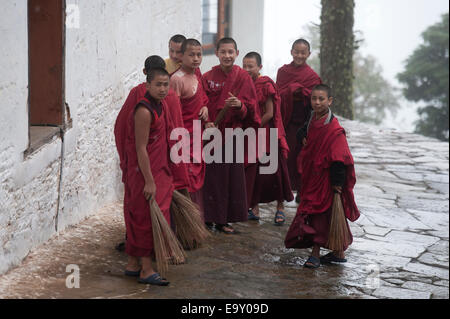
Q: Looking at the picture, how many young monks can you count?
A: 8